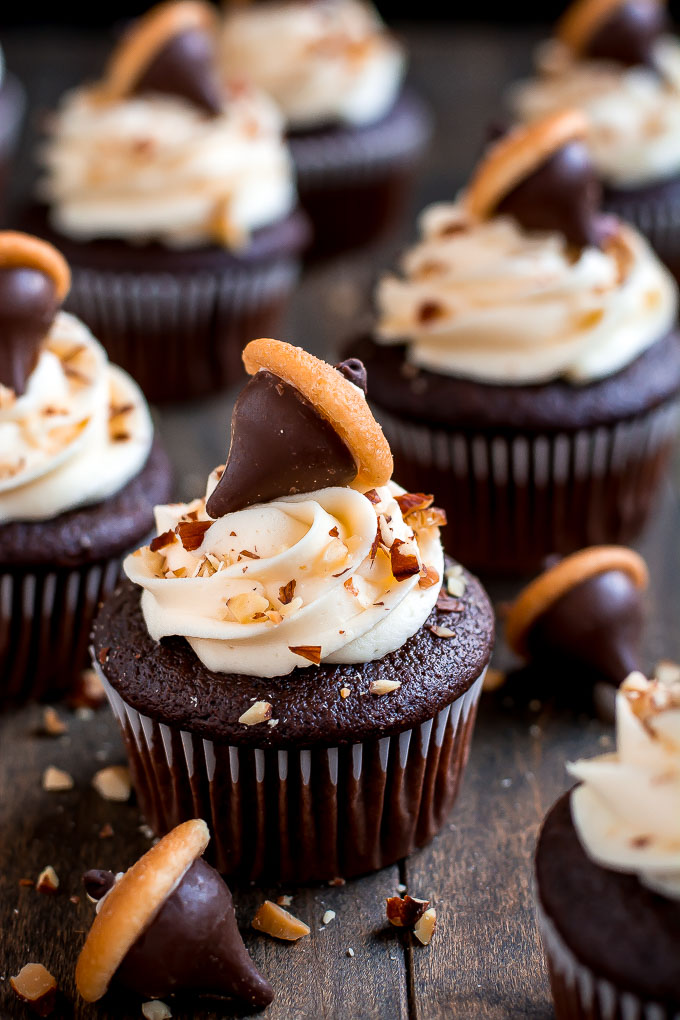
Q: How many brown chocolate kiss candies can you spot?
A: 7